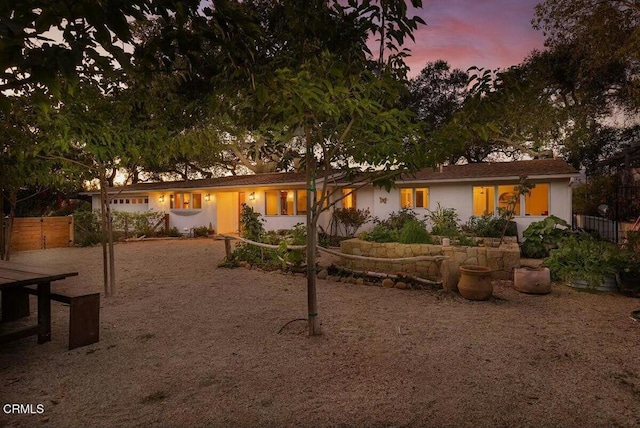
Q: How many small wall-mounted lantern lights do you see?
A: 3